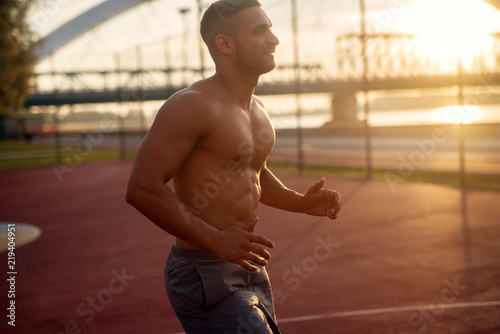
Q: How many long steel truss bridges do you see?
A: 1